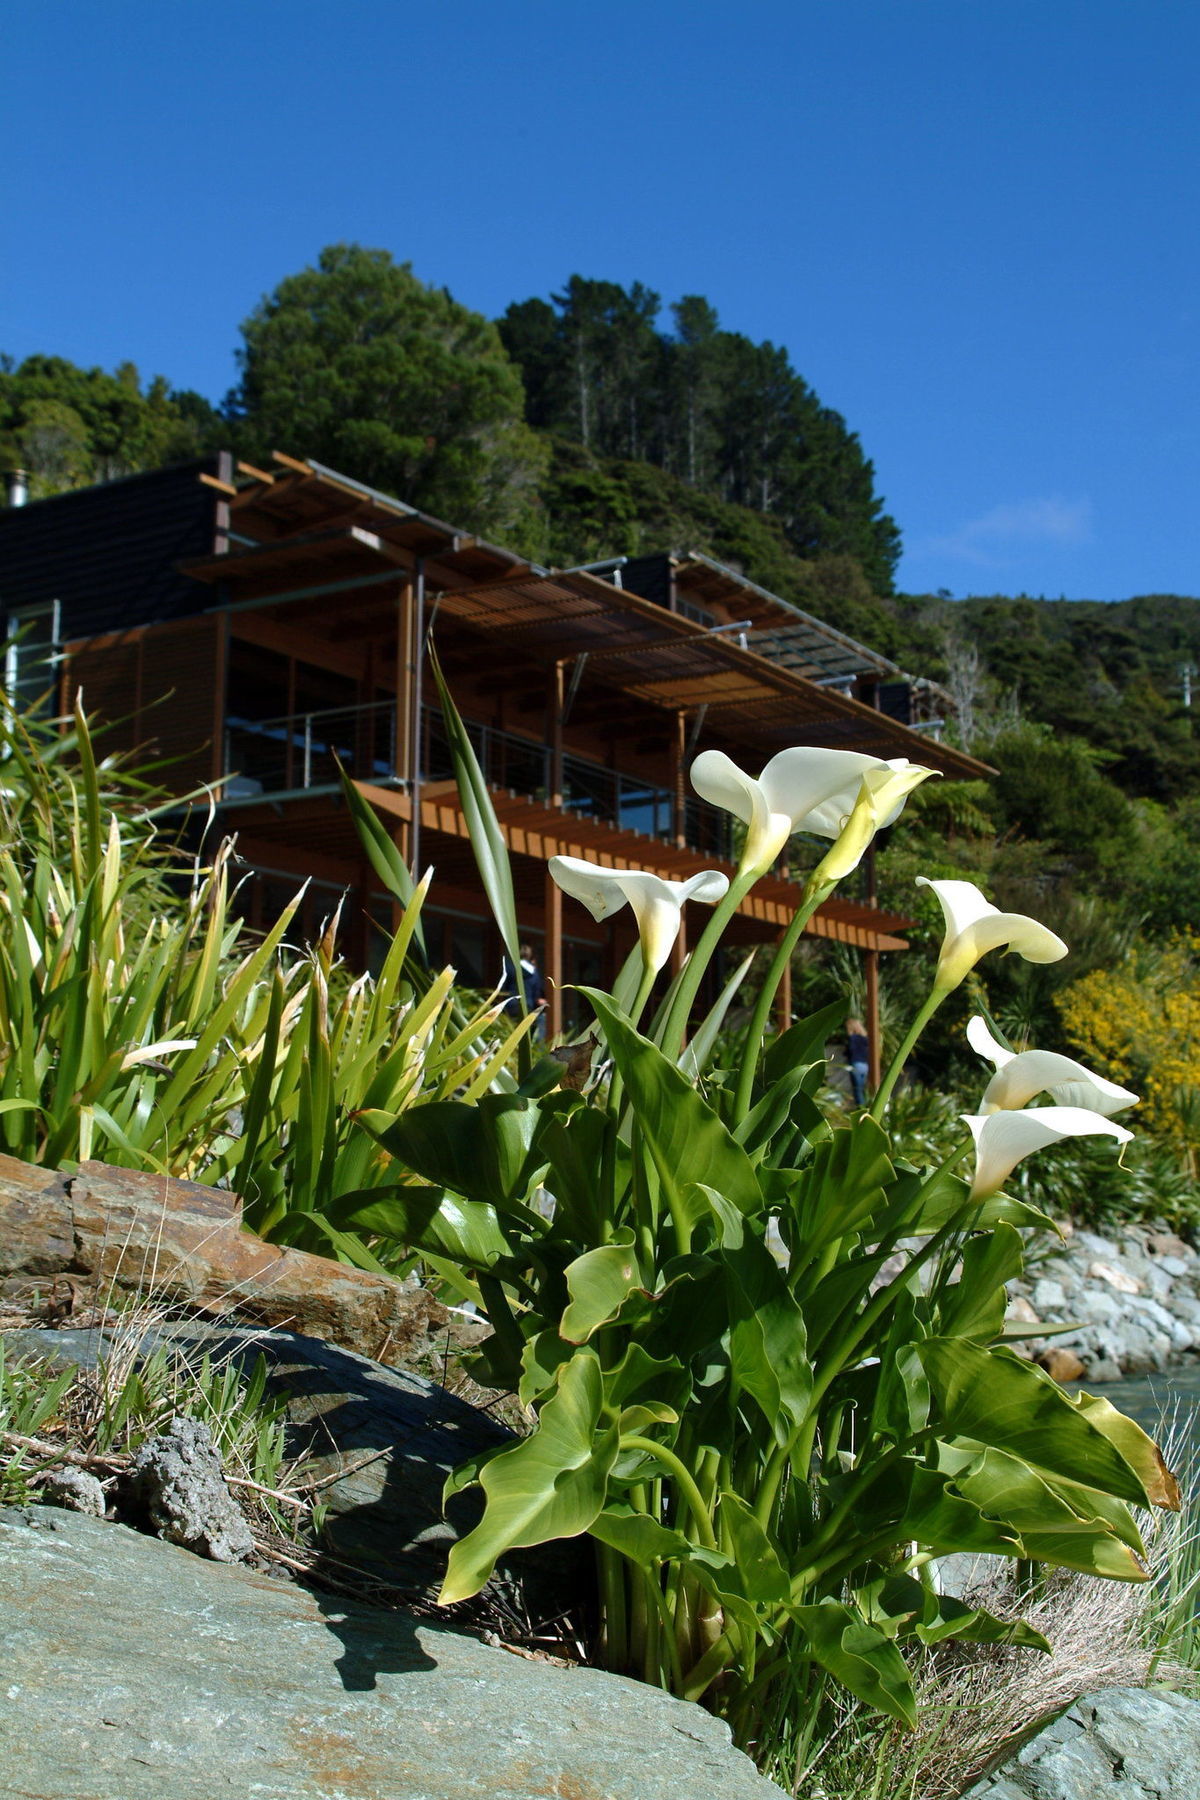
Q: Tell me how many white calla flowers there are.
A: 6